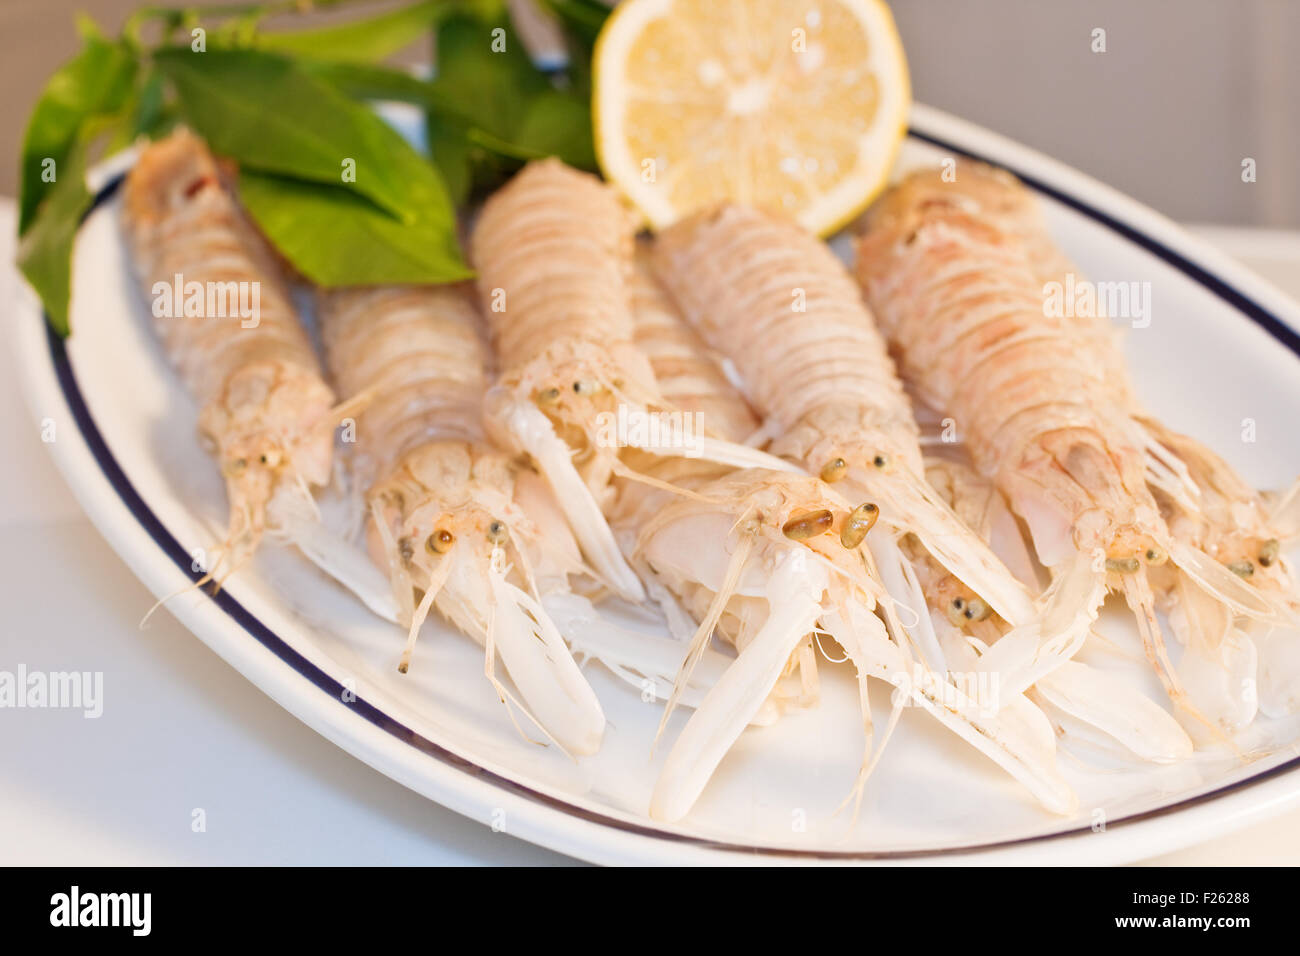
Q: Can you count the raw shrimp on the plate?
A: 8